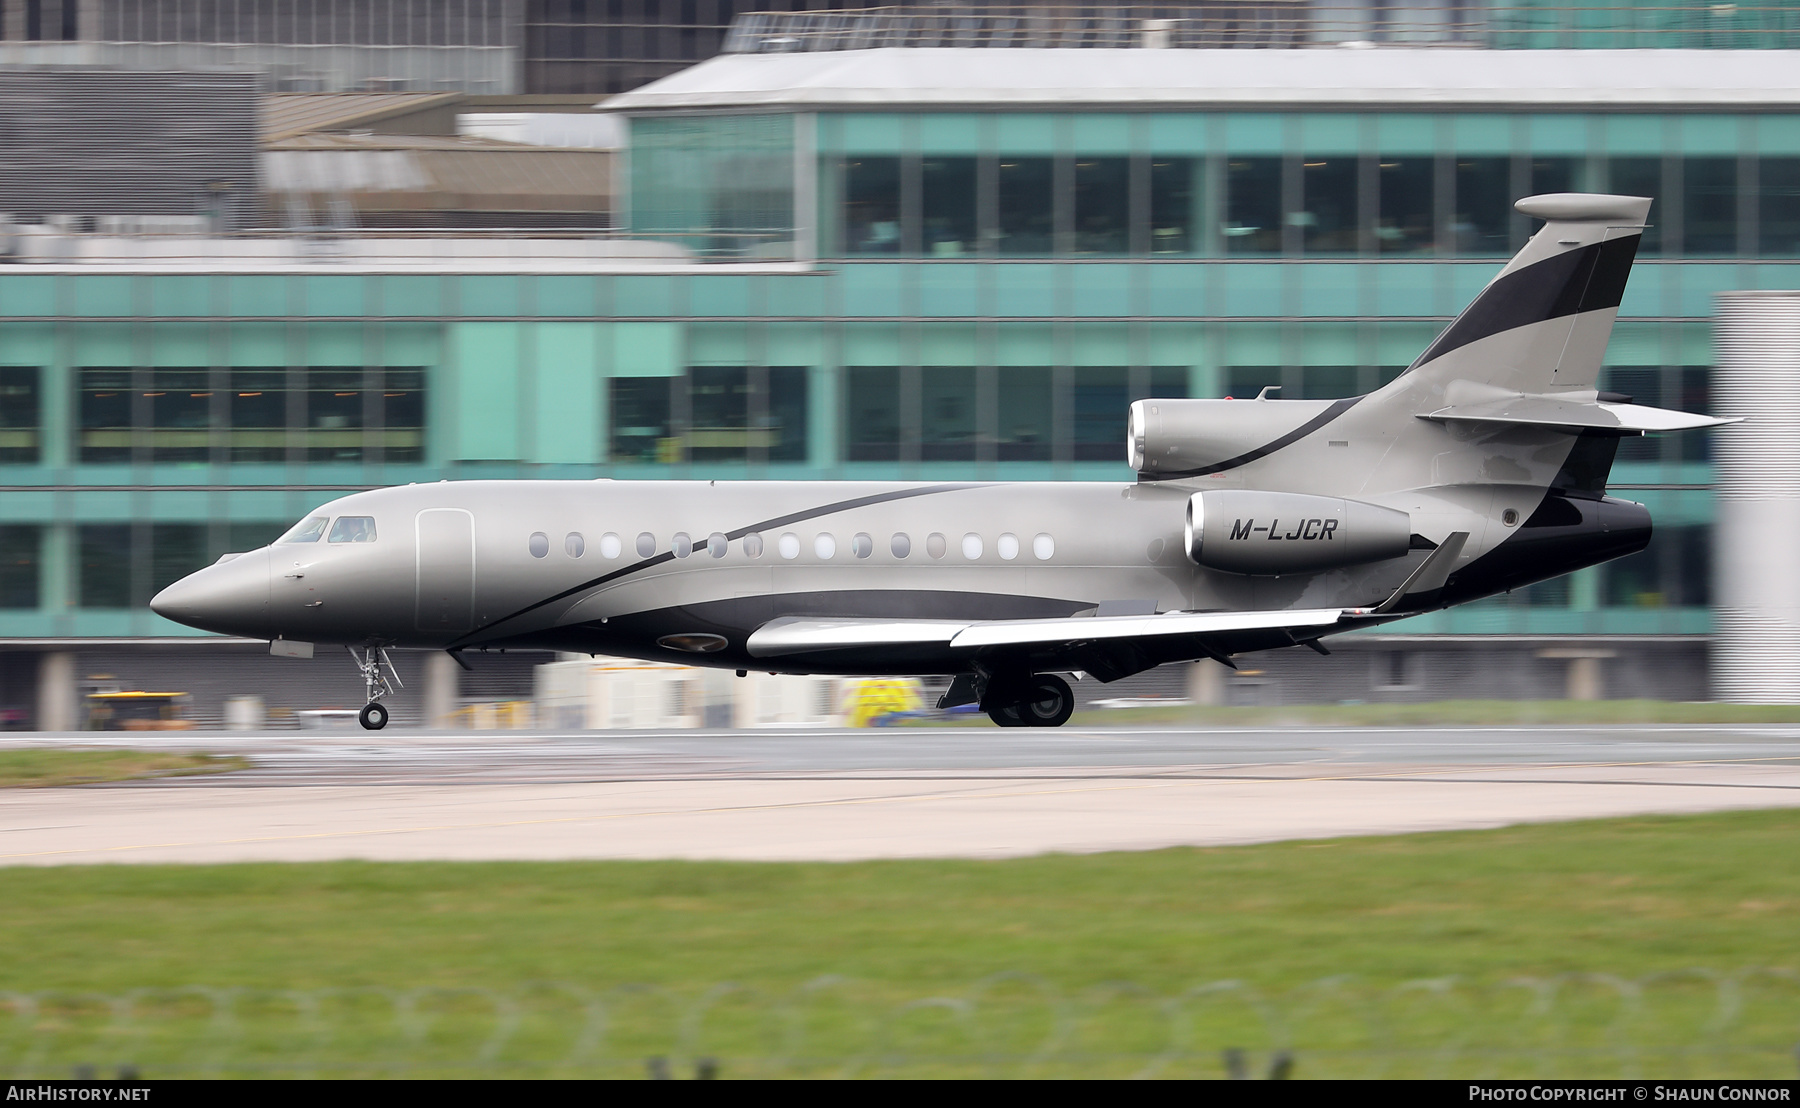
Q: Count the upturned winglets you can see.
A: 1